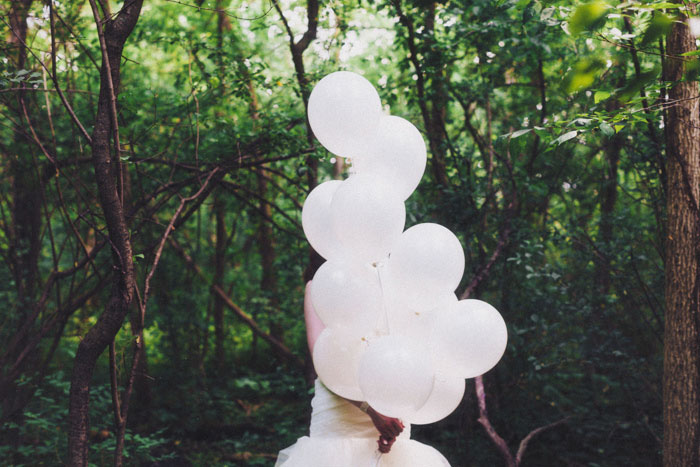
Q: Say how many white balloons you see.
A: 11